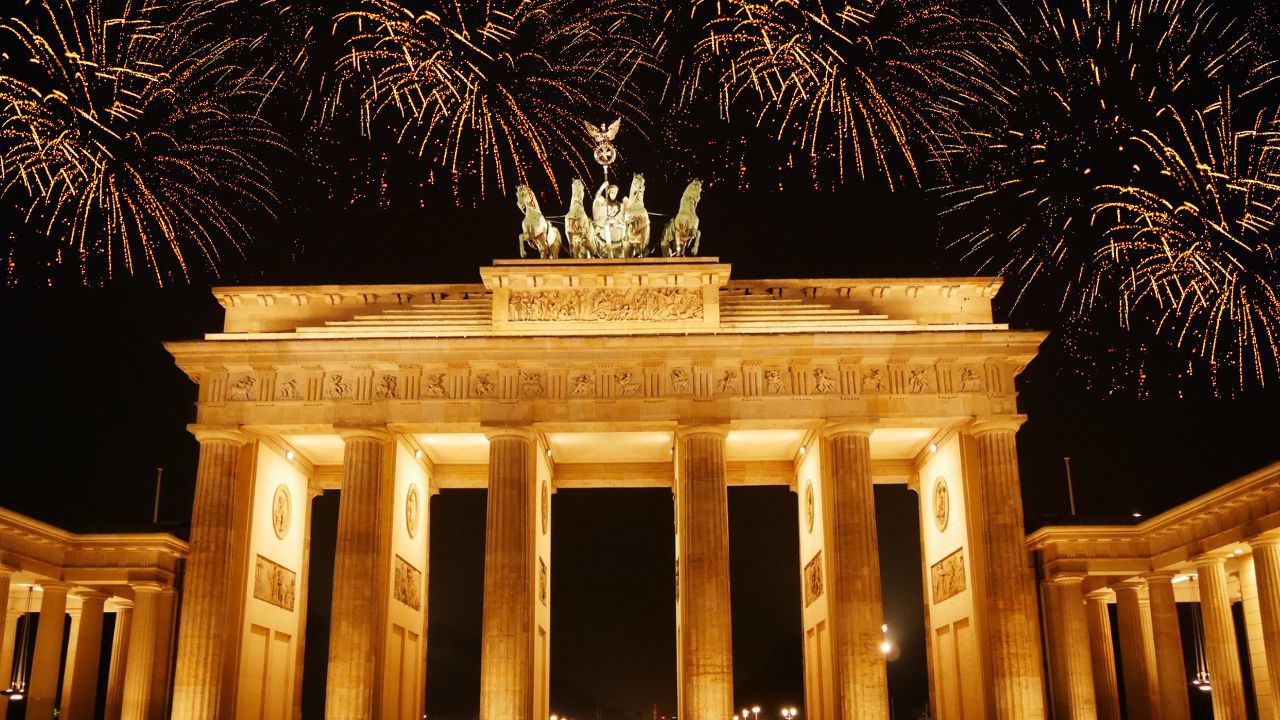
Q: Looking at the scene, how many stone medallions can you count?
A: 5